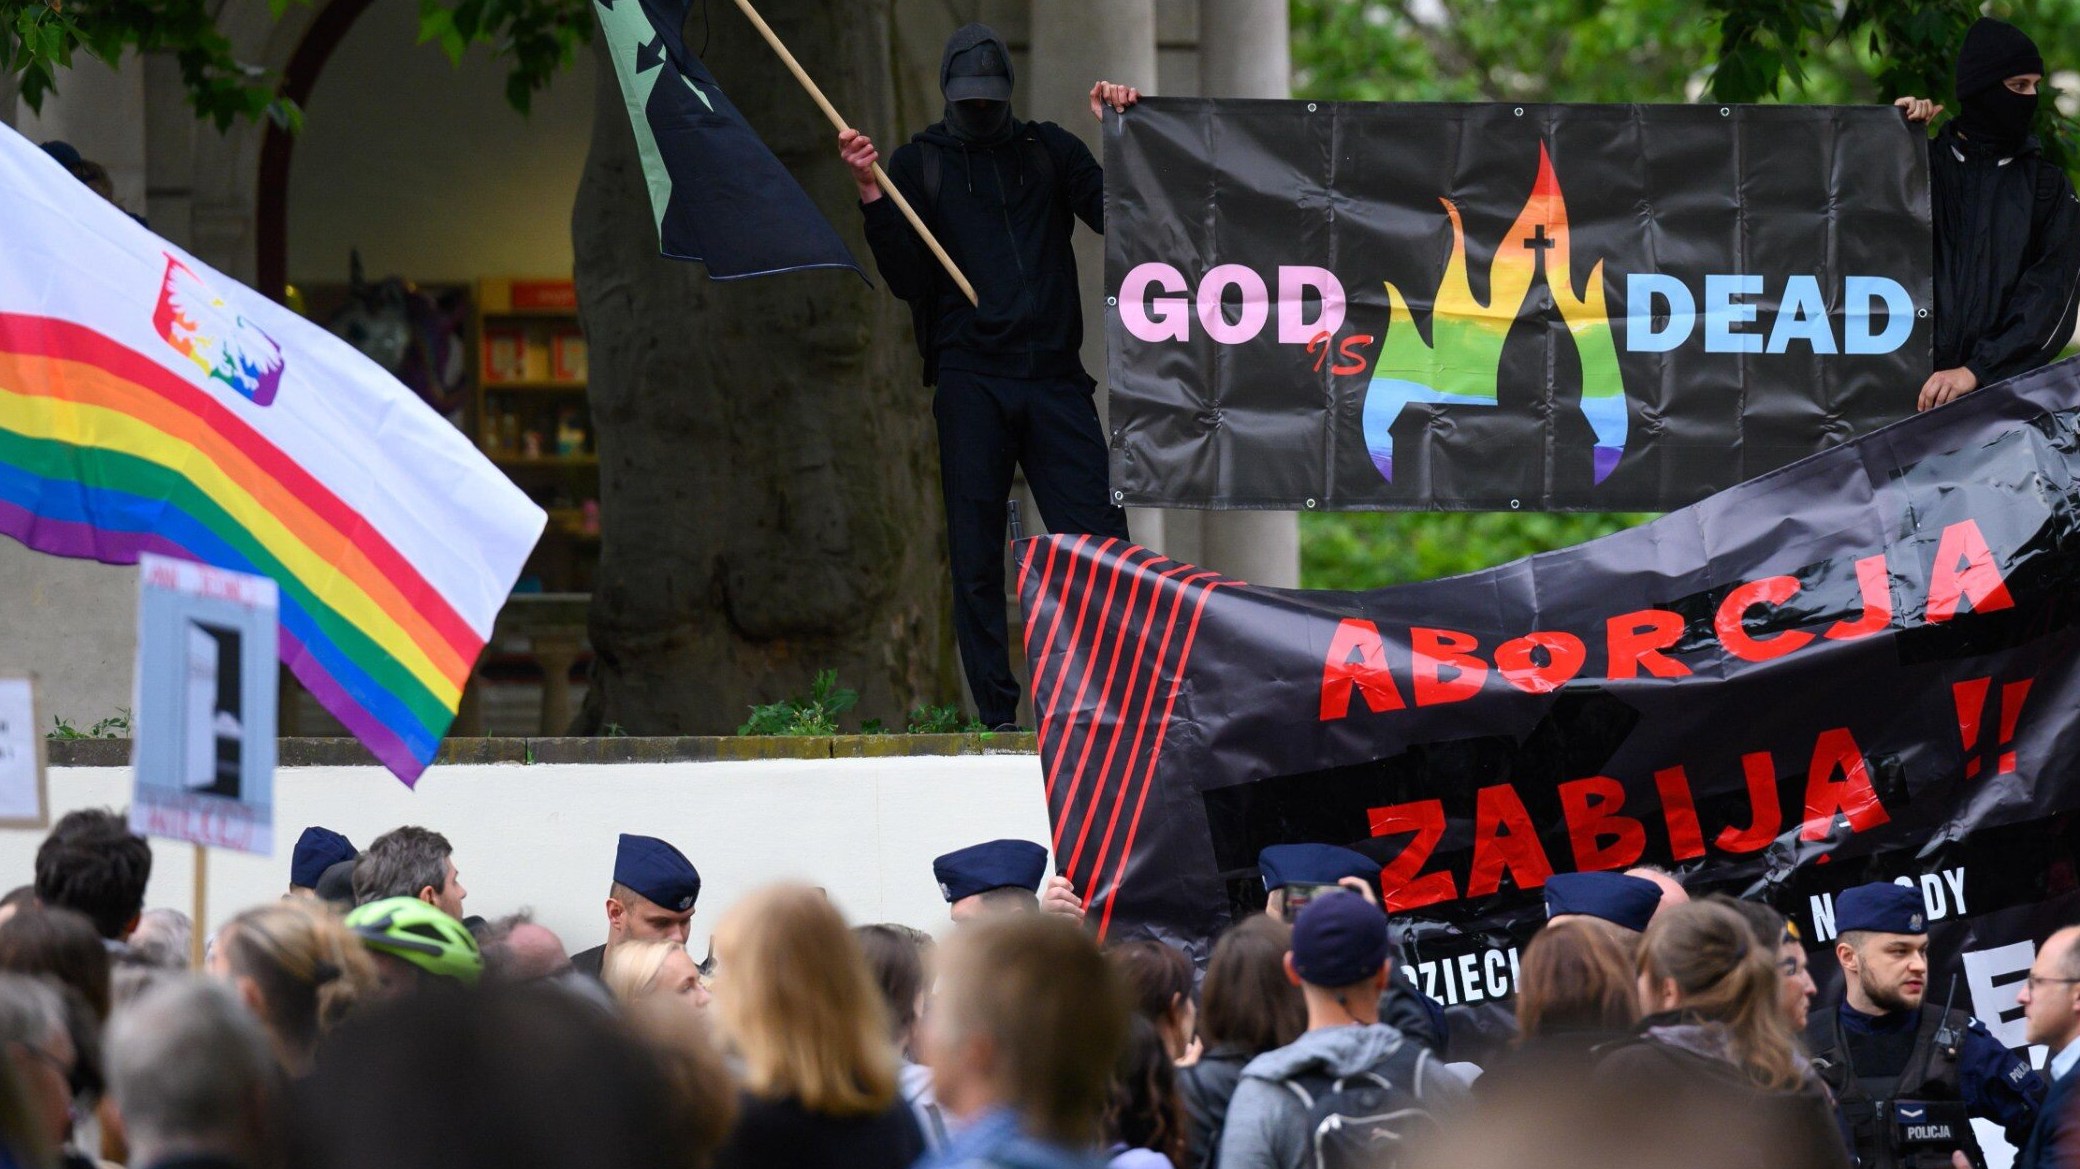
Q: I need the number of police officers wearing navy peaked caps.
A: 6